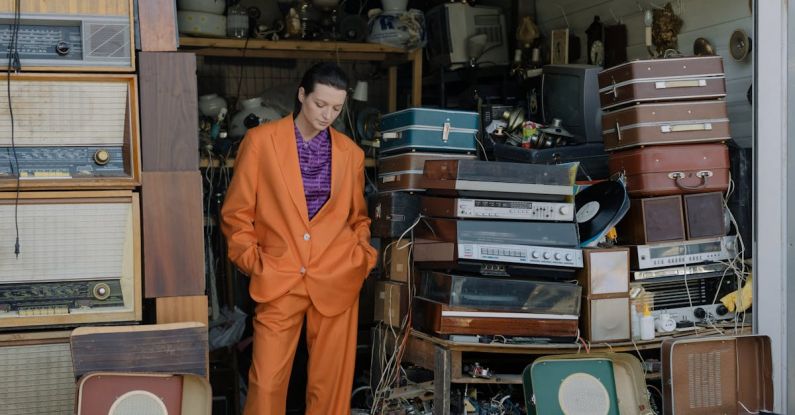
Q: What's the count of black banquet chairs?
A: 0